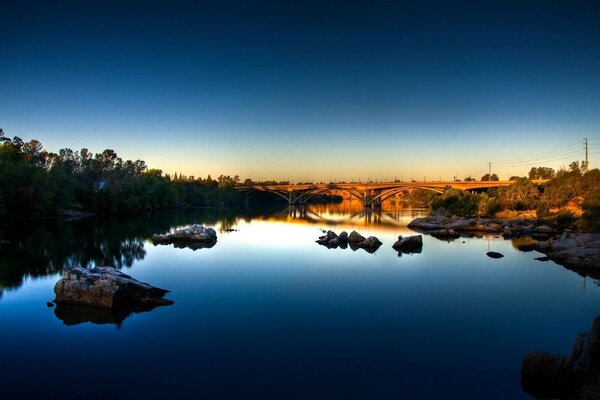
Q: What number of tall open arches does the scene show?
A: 3